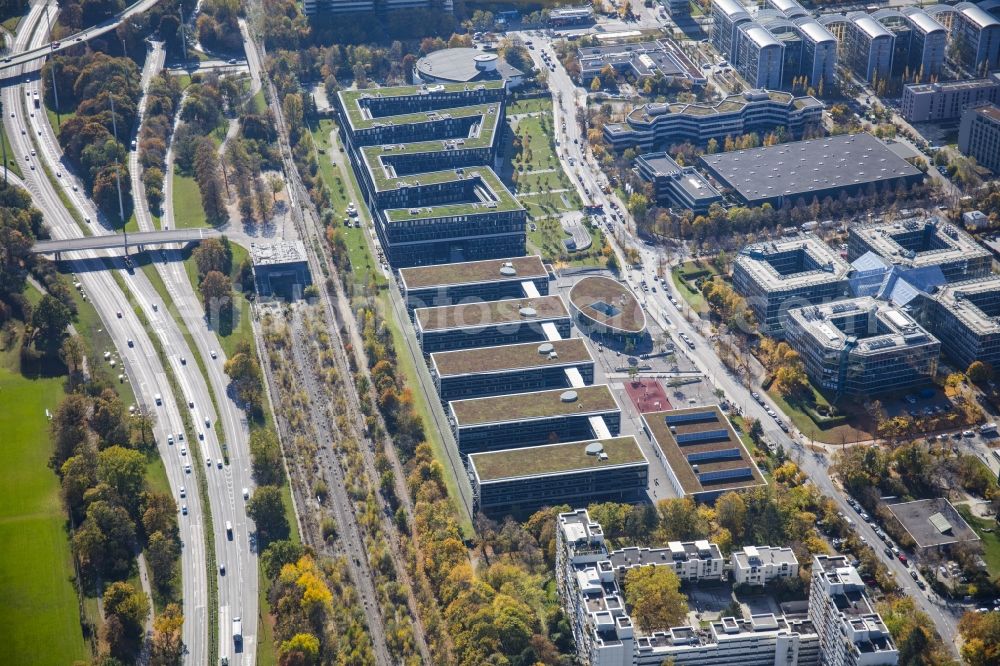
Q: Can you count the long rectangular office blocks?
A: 5